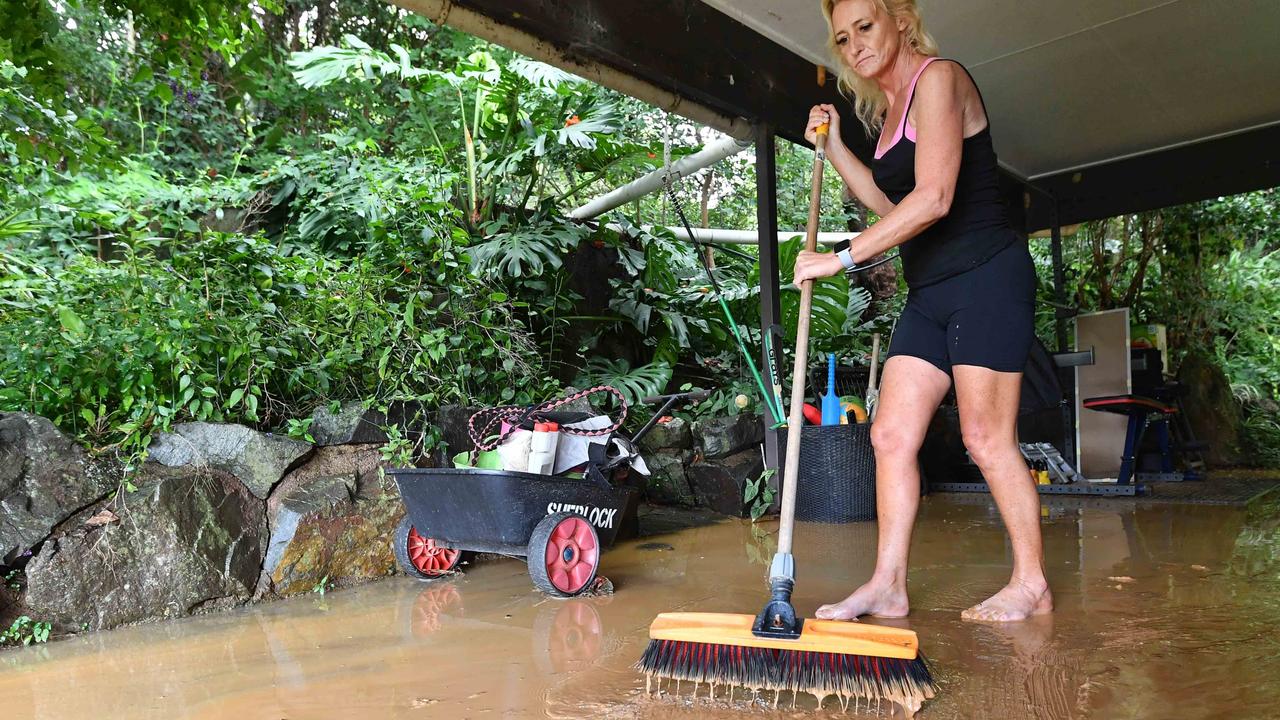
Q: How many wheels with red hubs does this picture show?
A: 2